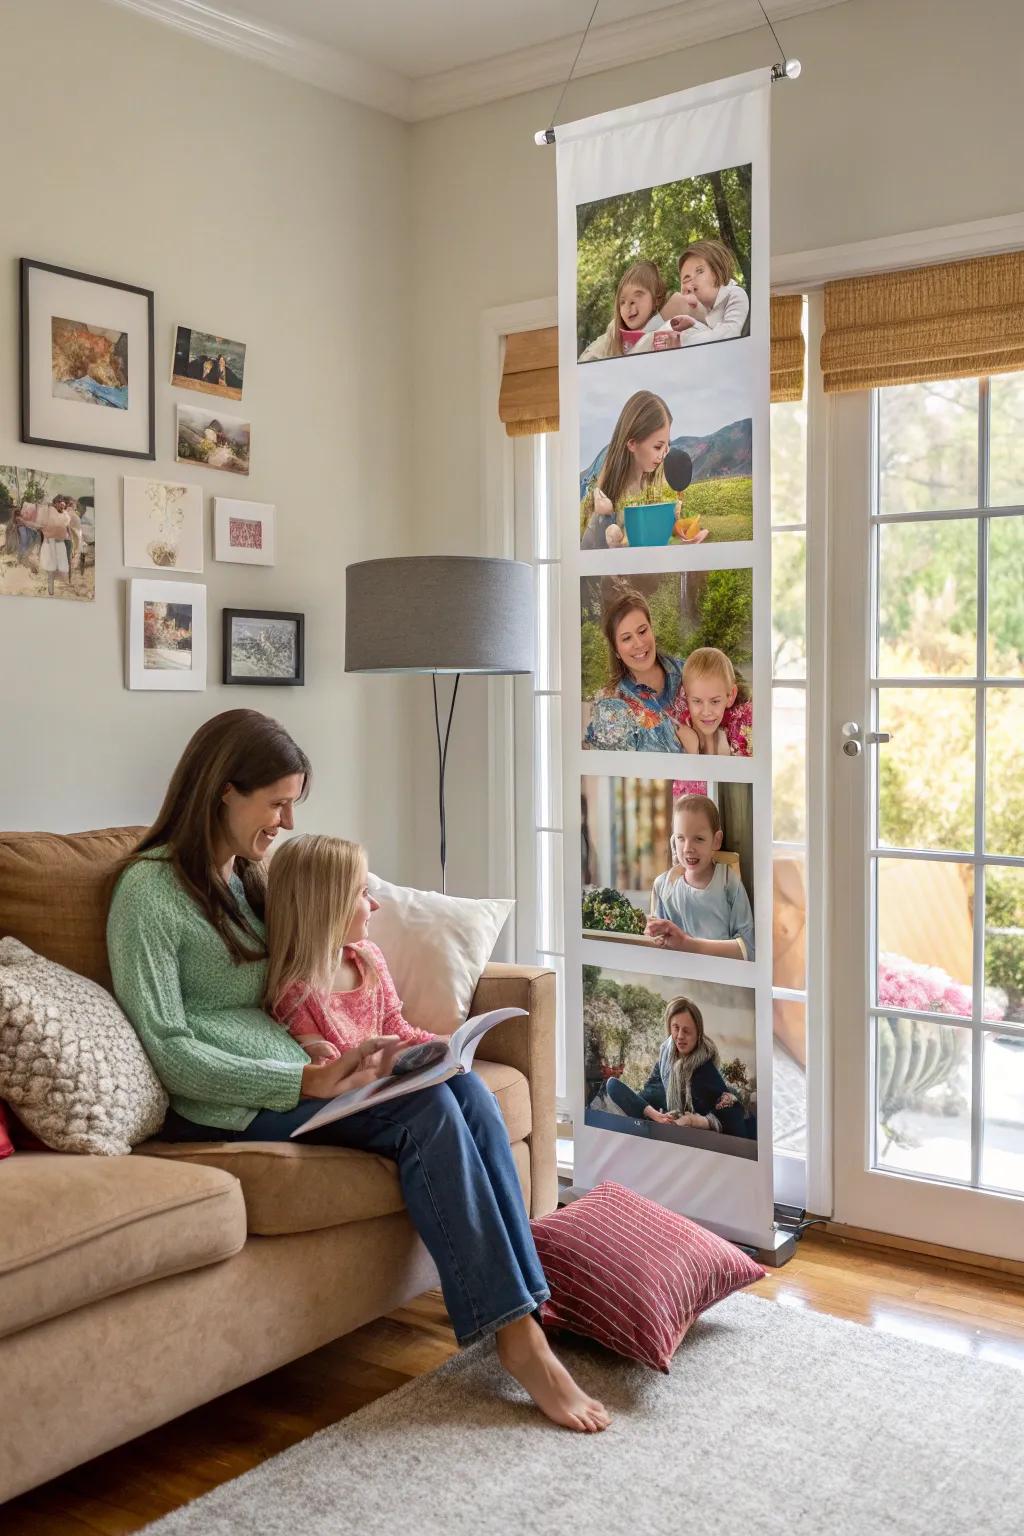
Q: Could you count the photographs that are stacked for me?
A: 5